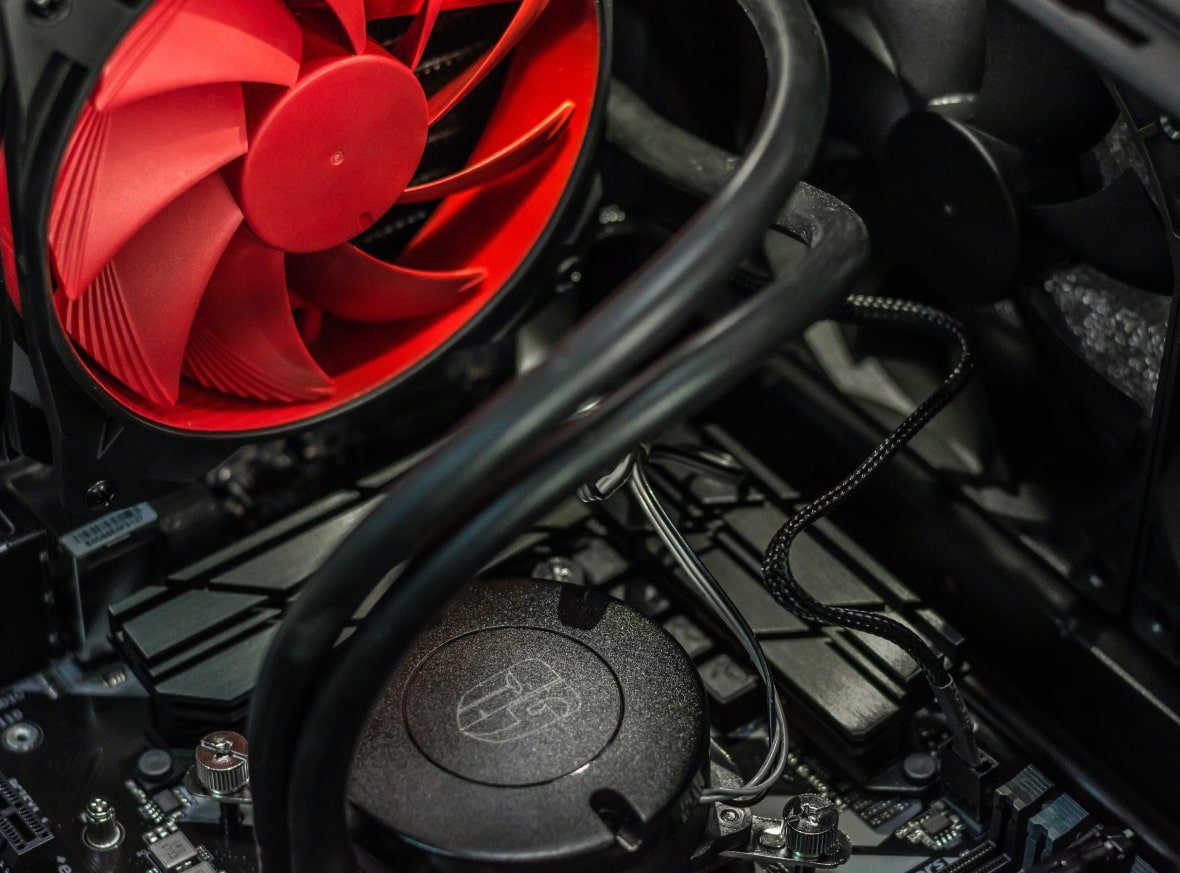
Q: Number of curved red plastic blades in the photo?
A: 9